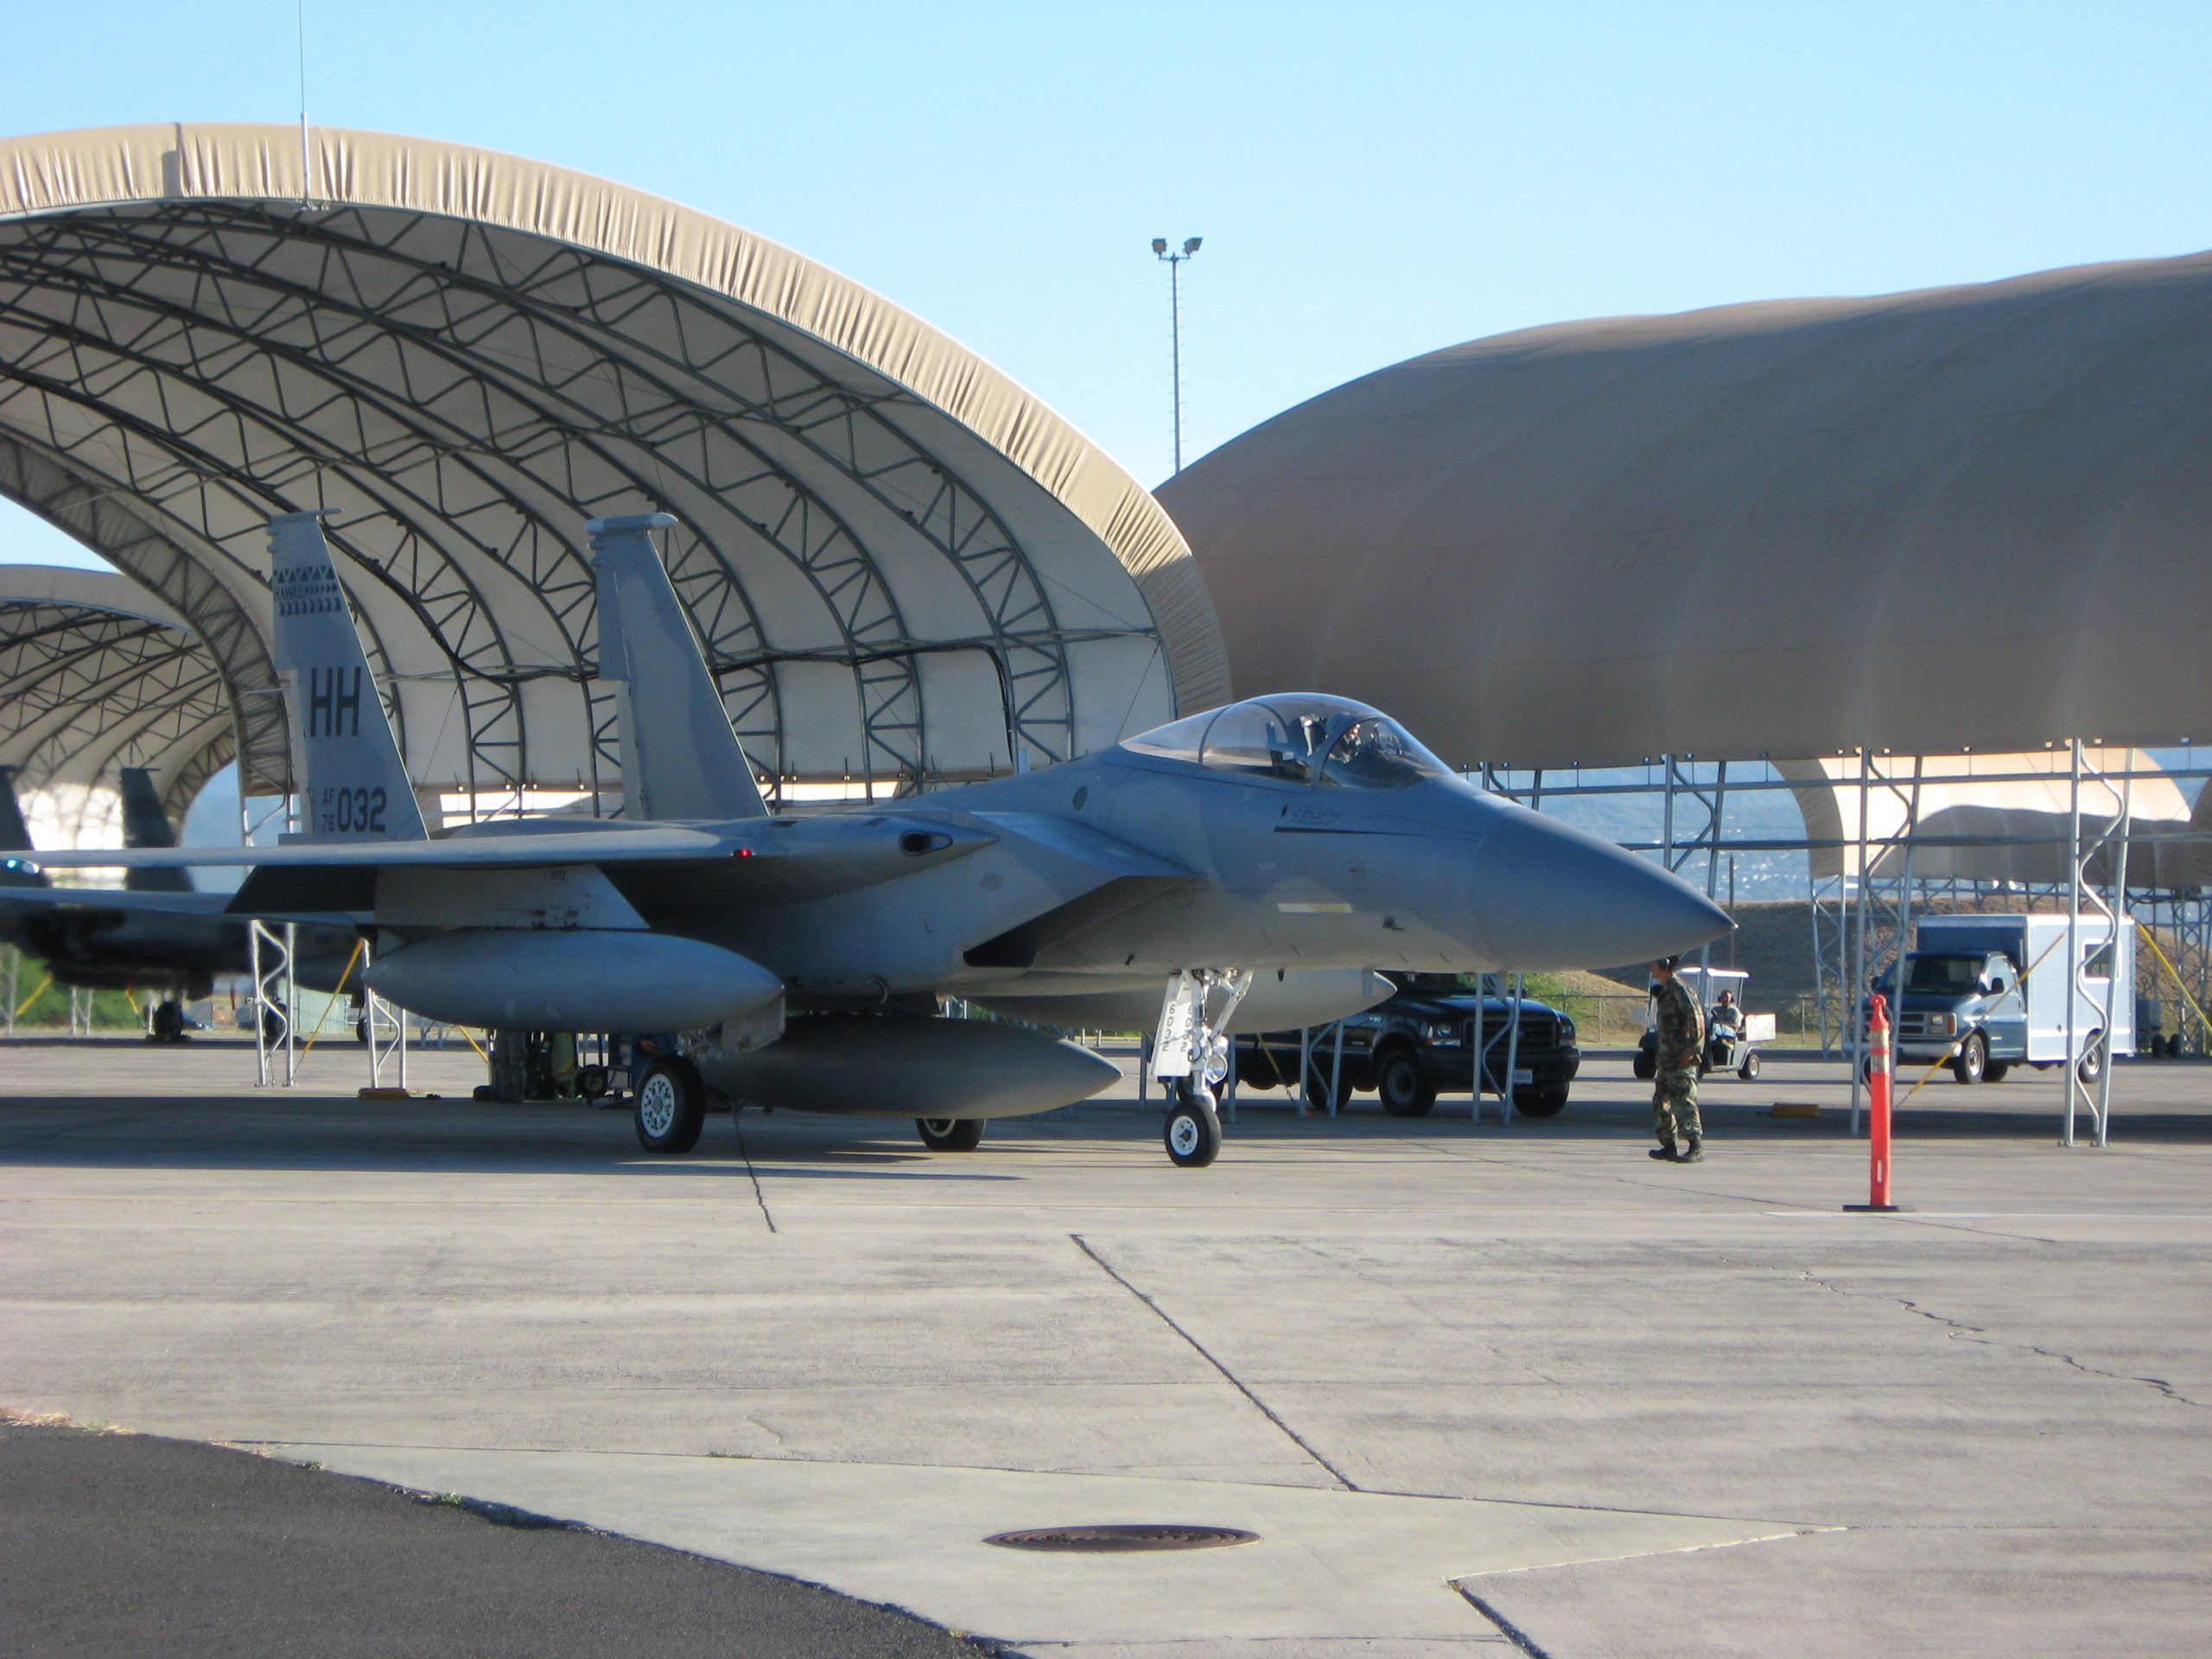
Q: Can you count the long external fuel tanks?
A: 3